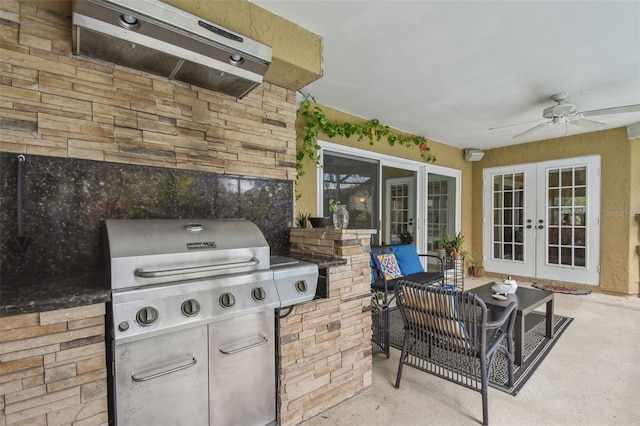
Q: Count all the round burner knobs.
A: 5